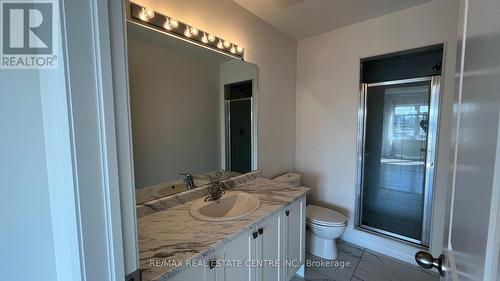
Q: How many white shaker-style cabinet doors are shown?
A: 4